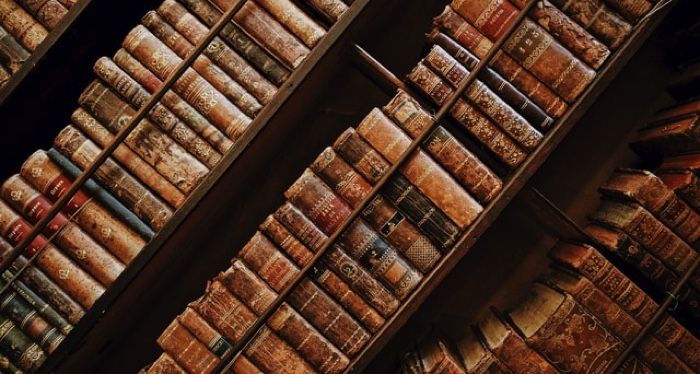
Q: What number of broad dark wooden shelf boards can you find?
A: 3